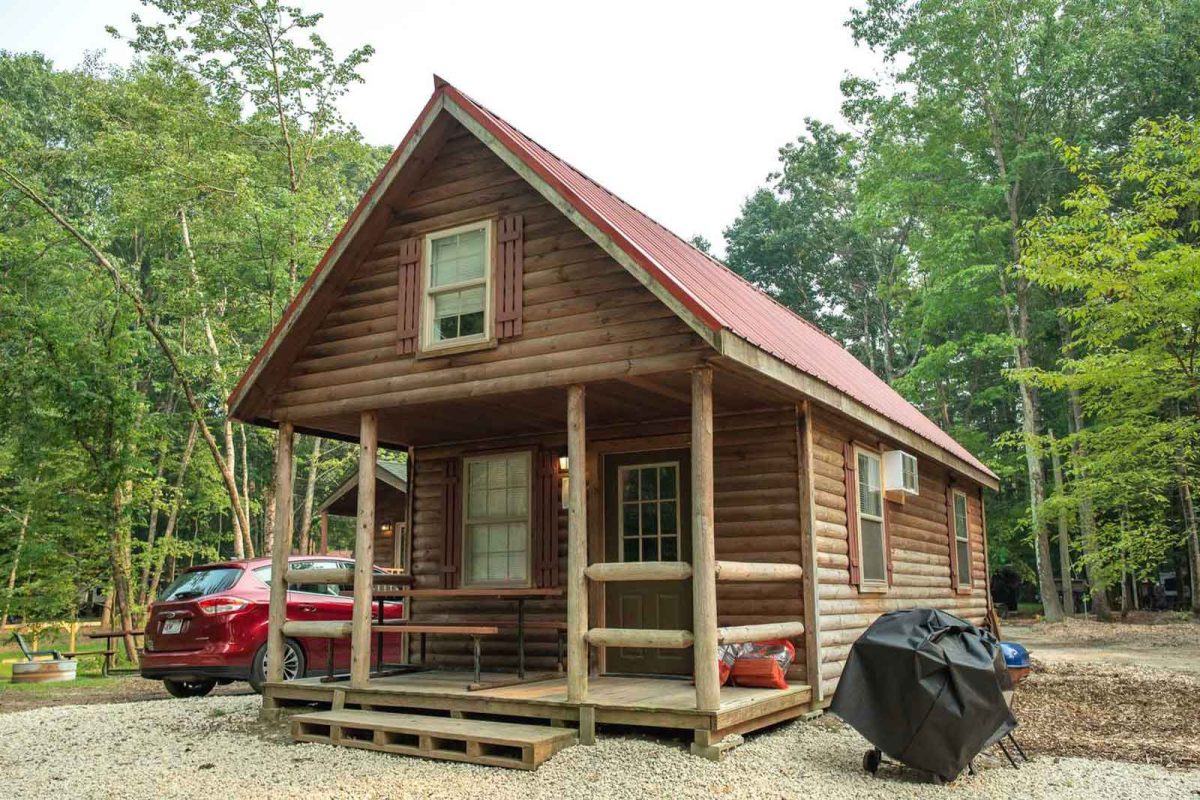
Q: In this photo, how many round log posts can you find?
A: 4